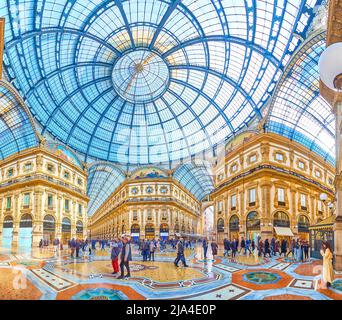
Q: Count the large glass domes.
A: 1